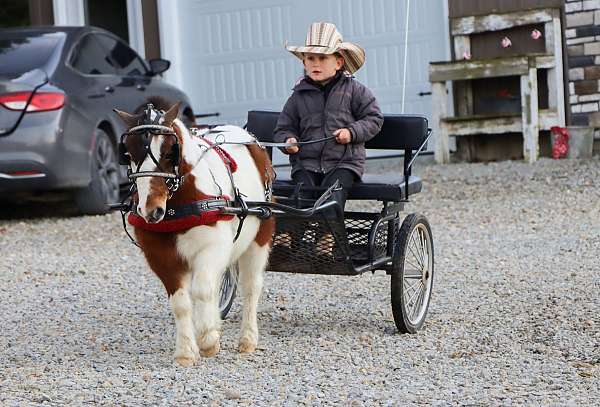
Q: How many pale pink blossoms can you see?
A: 3